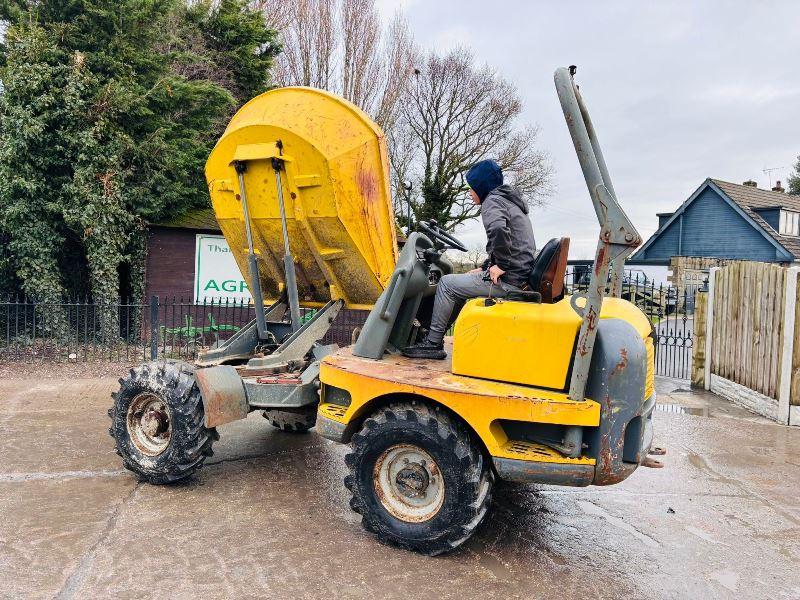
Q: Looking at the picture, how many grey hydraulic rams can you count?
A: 2